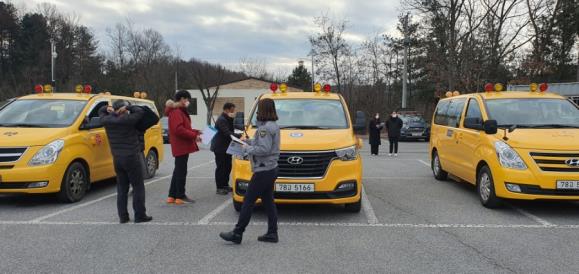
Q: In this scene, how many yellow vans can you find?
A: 3